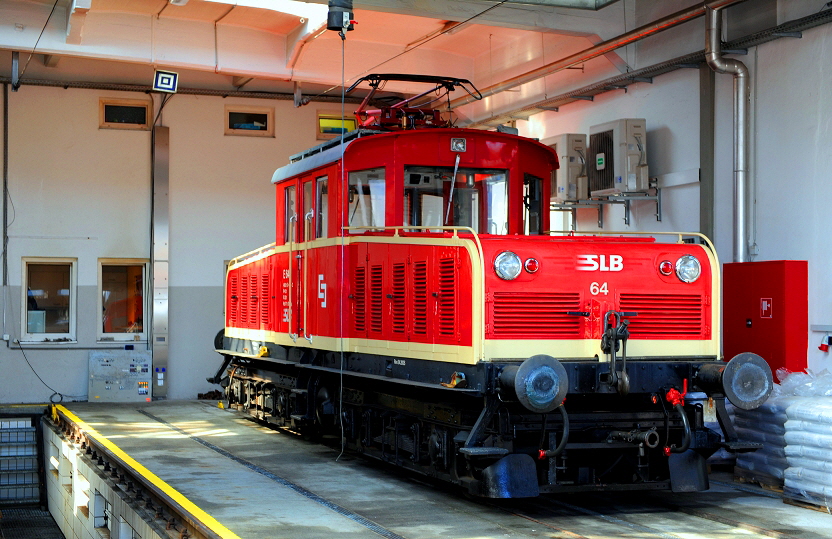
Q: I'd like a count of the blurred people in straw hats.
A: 0